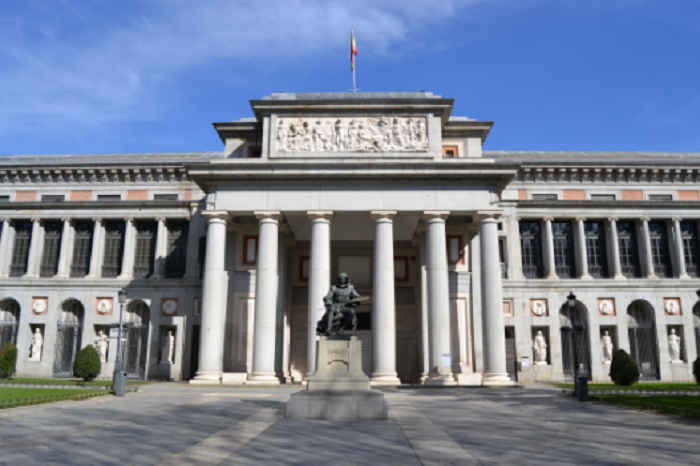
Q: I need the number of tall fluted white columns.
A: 6